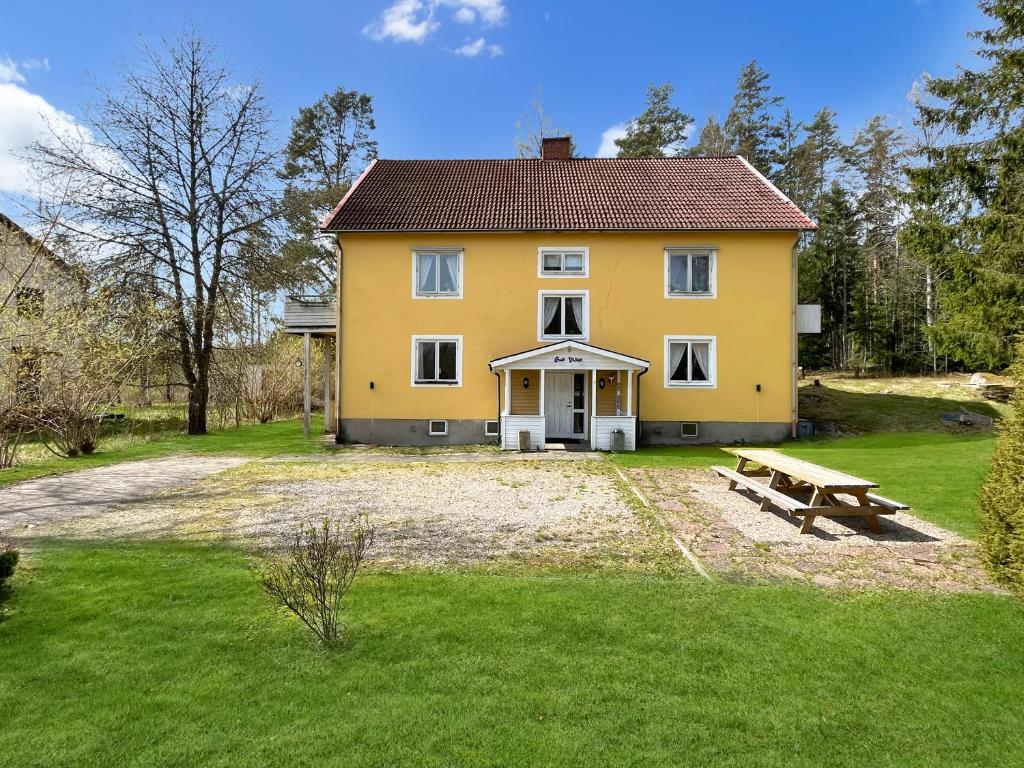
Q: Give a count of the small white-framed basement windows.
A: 3